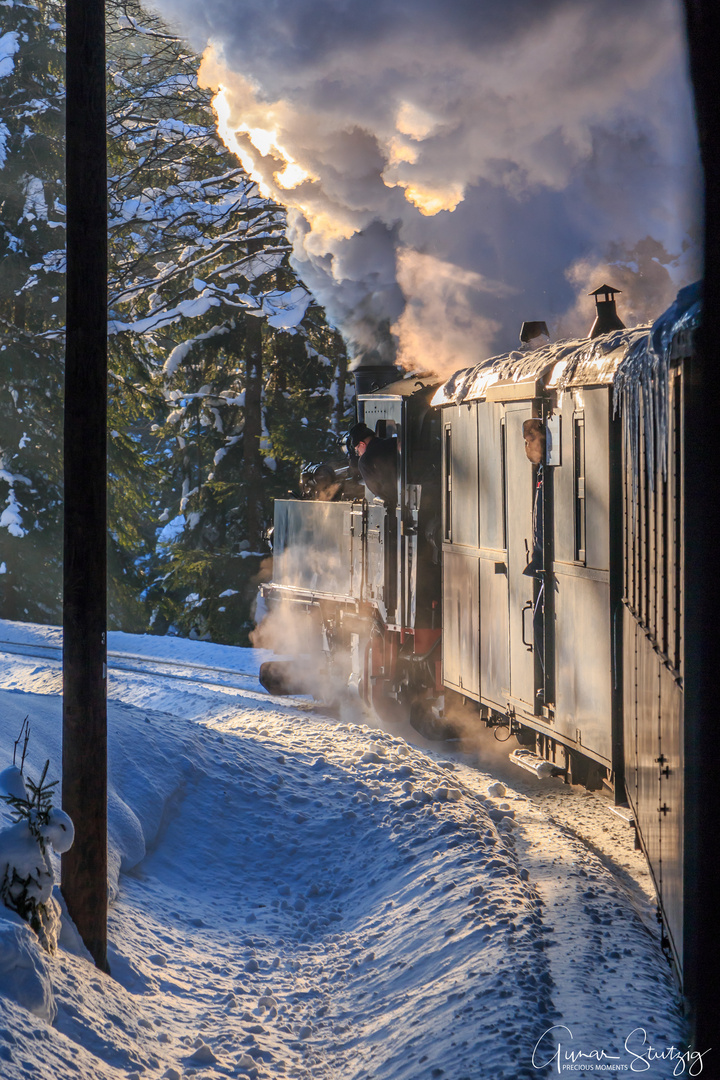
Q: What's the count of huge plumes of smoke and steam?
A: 1